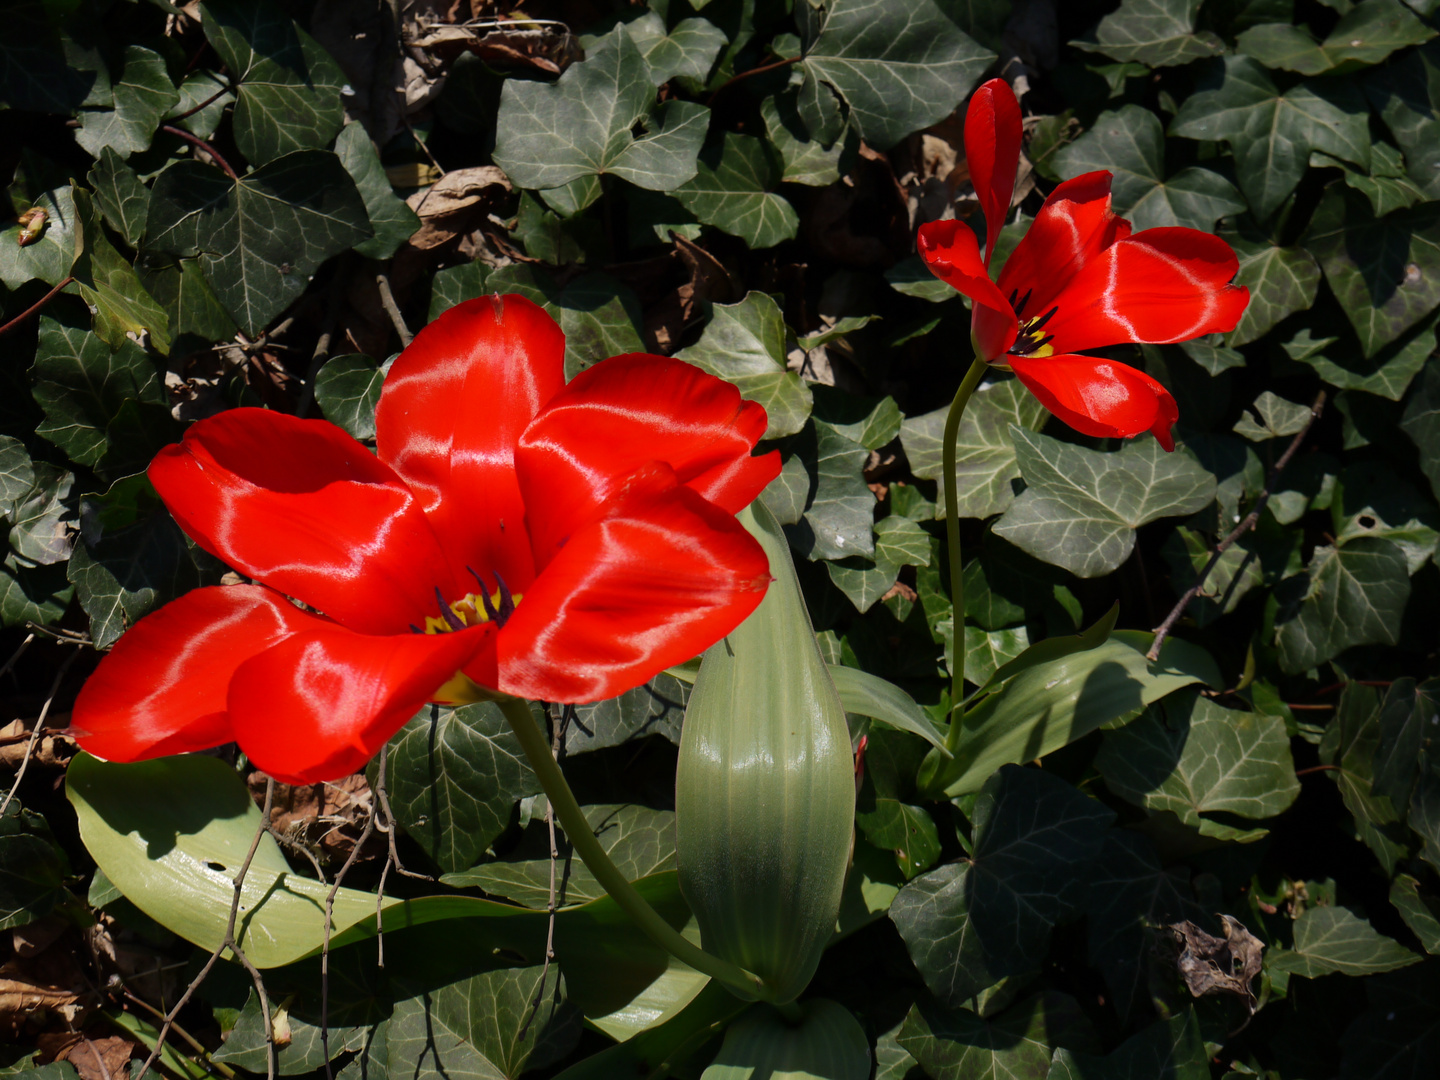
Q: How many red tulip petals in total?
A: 11